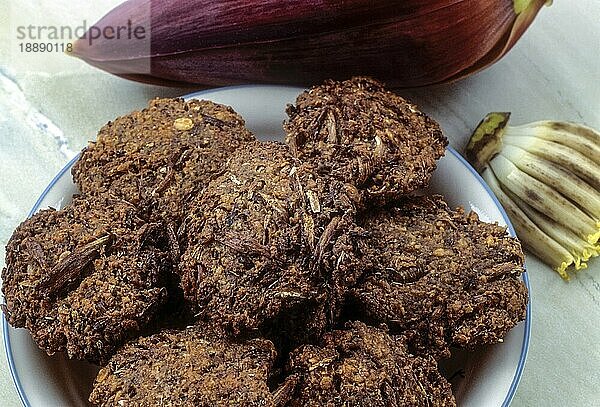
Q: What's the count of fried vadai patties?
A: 7